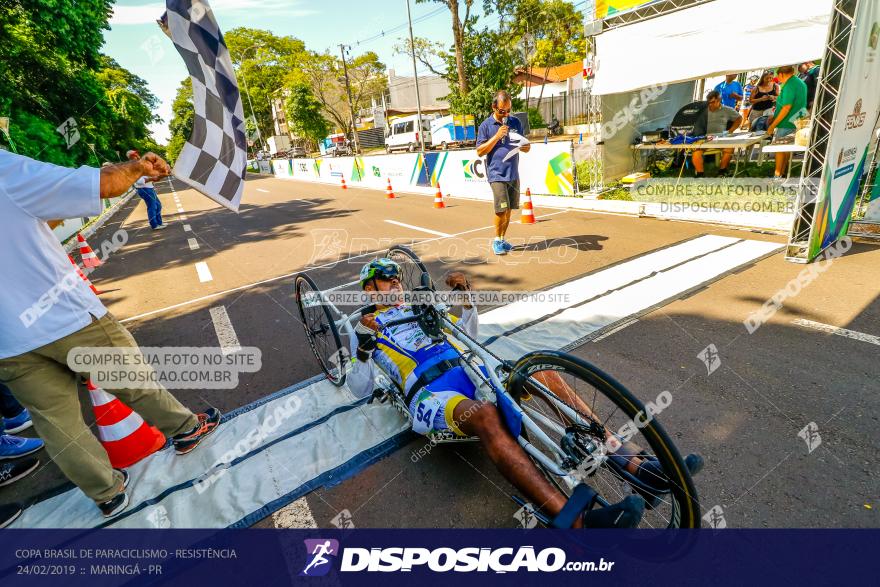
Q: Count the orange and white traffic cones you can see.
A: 7